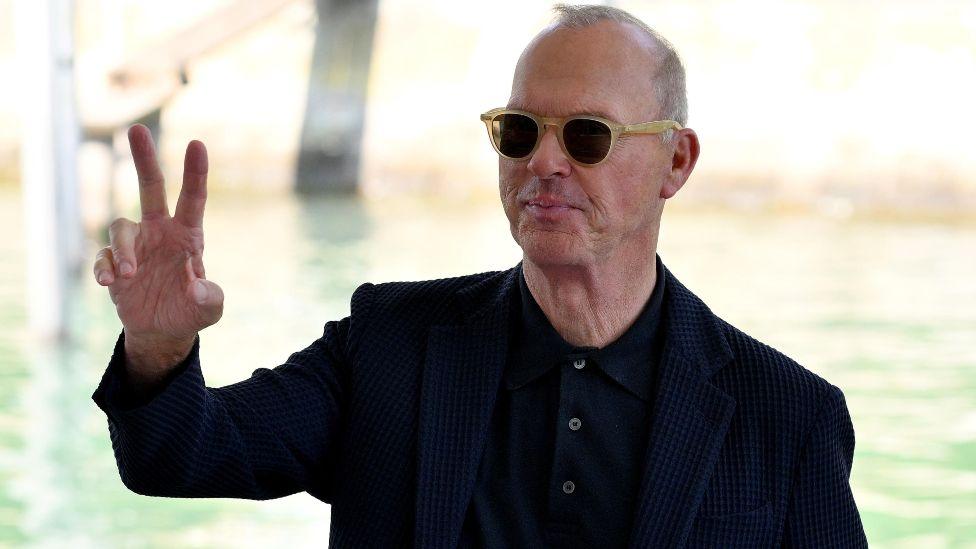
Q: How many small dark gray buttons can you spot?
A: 3